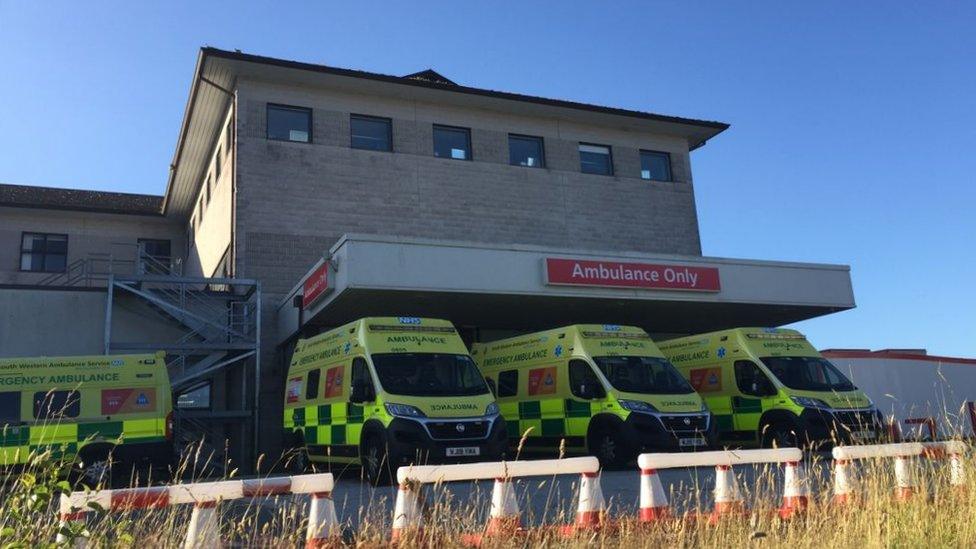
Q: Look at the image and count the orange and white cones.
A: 12